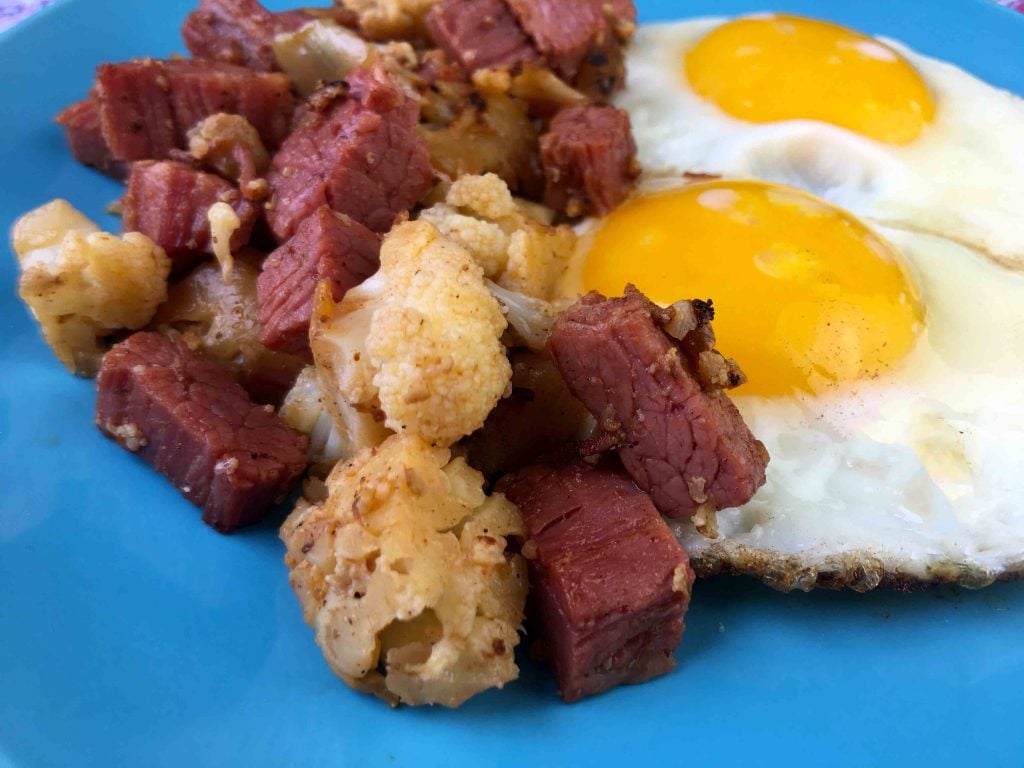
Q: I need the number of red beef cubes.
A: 12